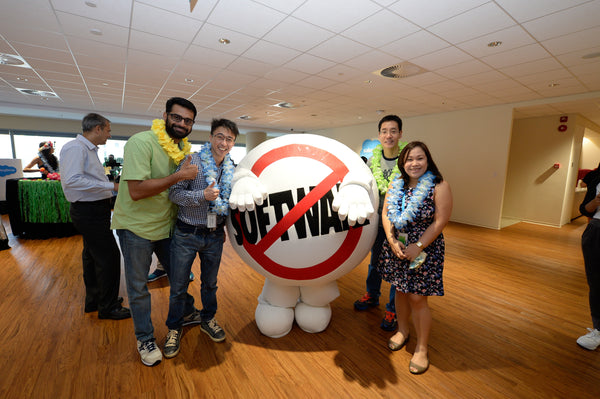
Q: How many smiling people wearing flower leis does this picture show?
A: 4